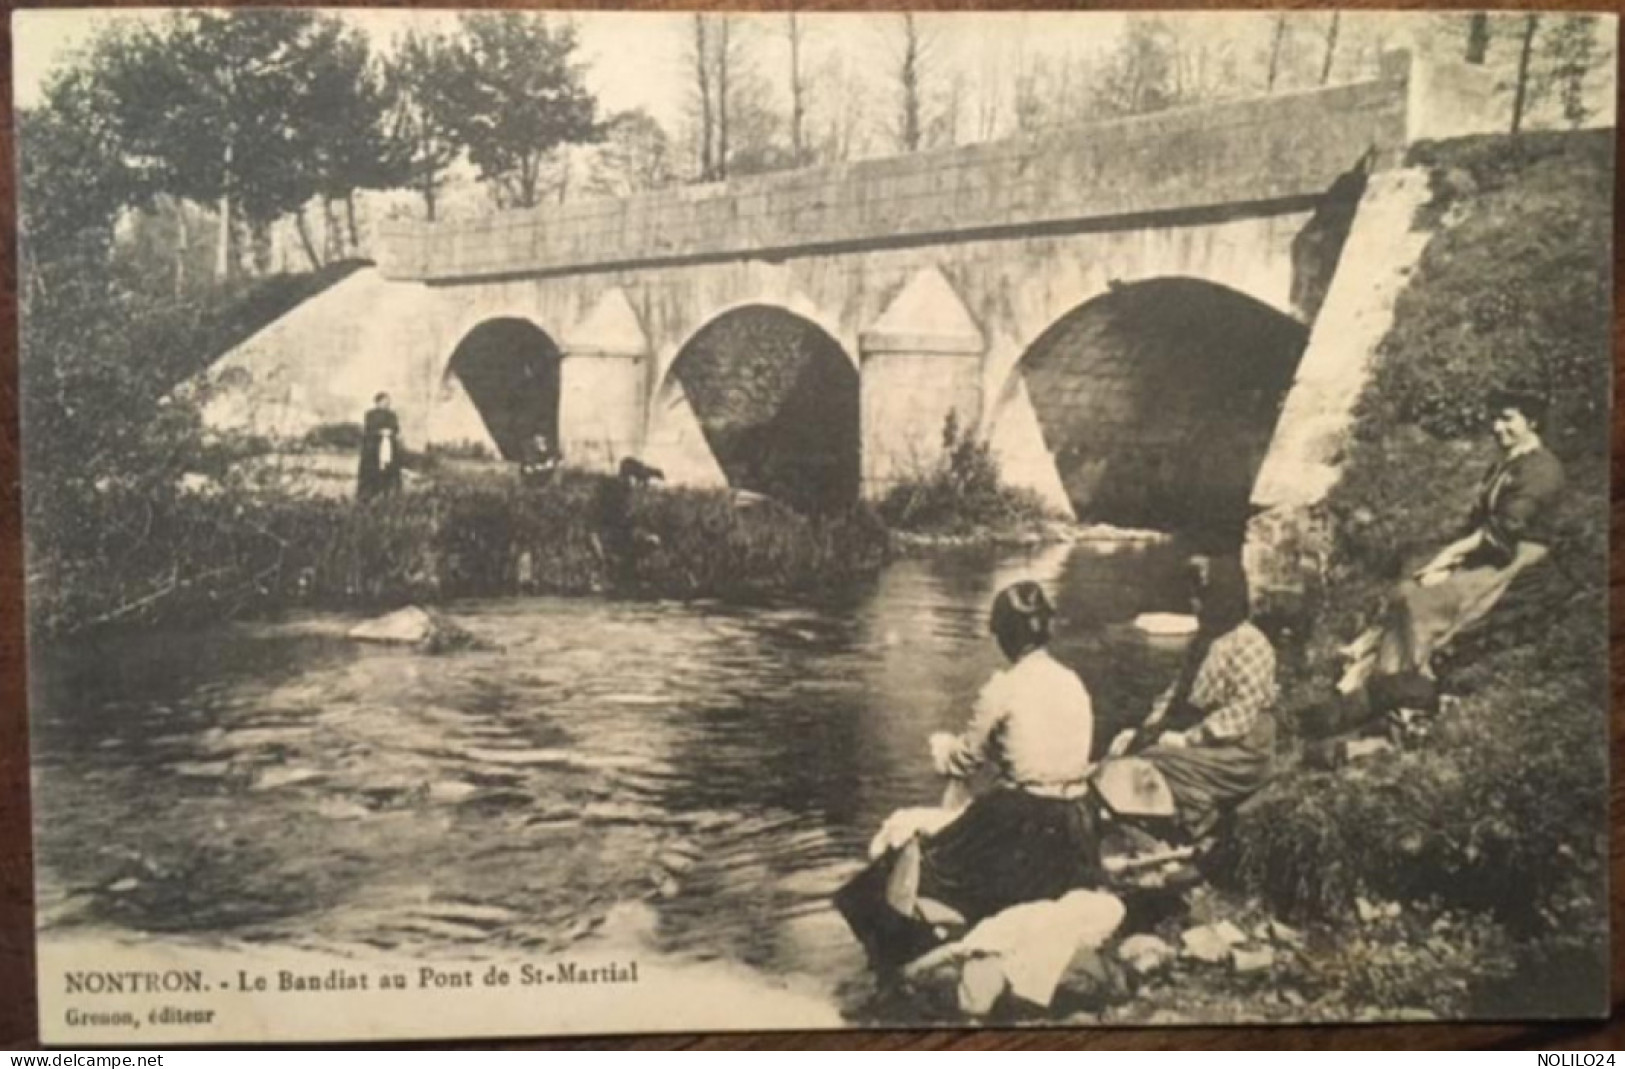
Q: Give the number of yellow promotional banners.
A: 0